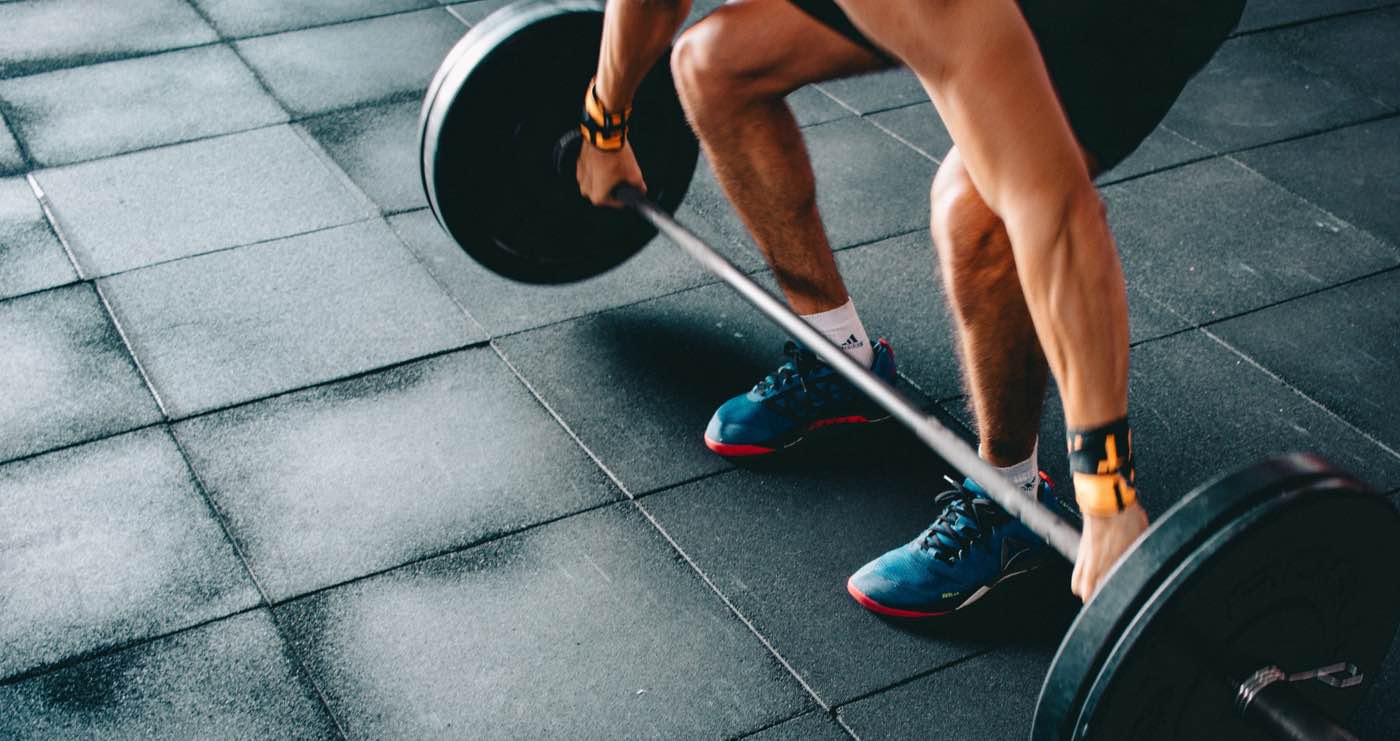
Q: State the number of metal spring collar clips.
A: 1